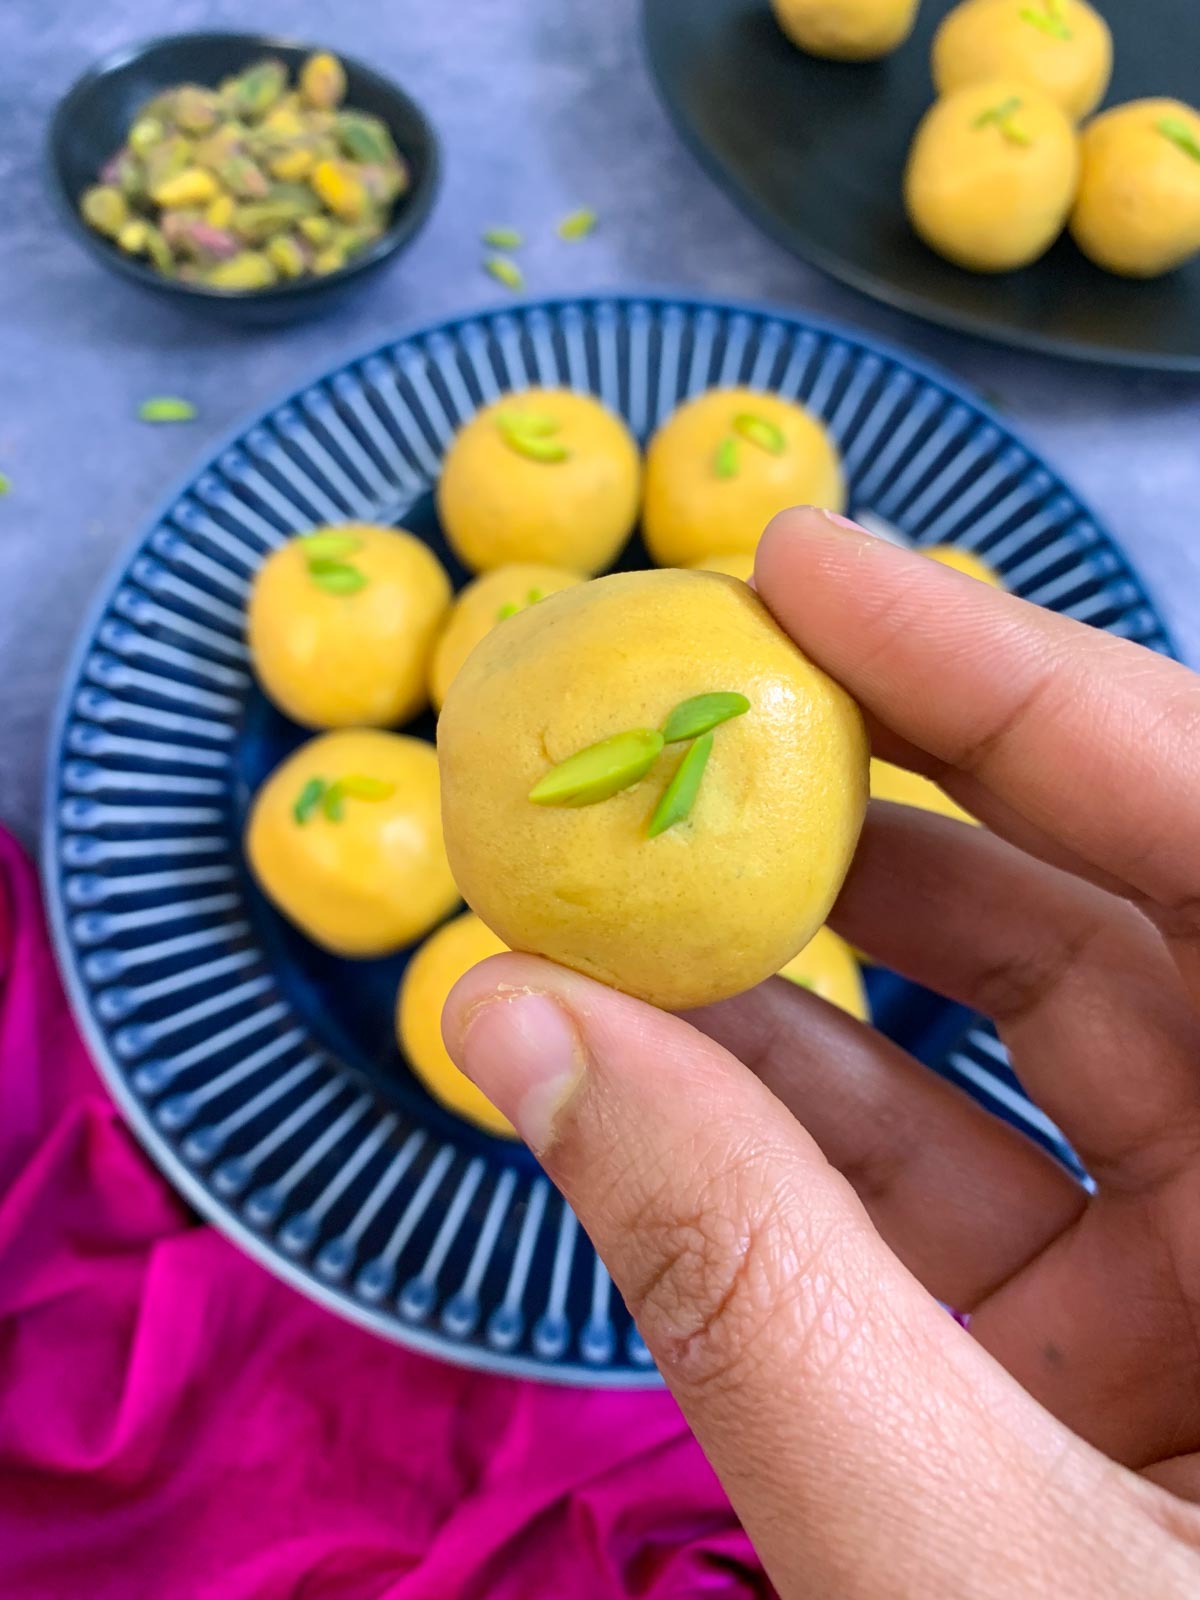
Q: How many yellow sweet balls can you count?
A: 15